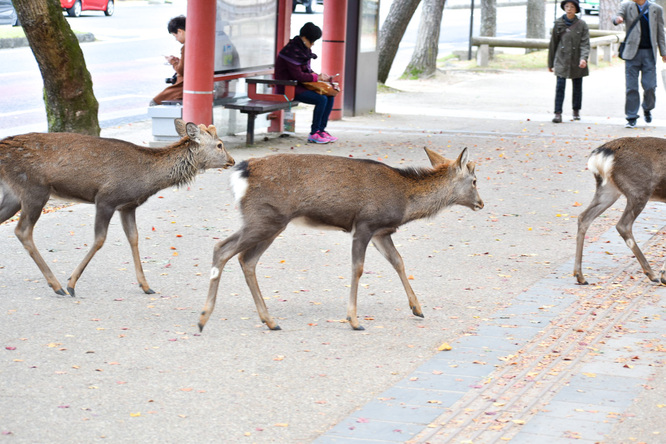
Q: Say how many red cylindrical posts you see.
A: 2